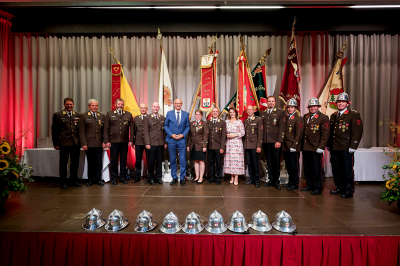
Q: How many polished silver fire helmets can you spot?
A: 12